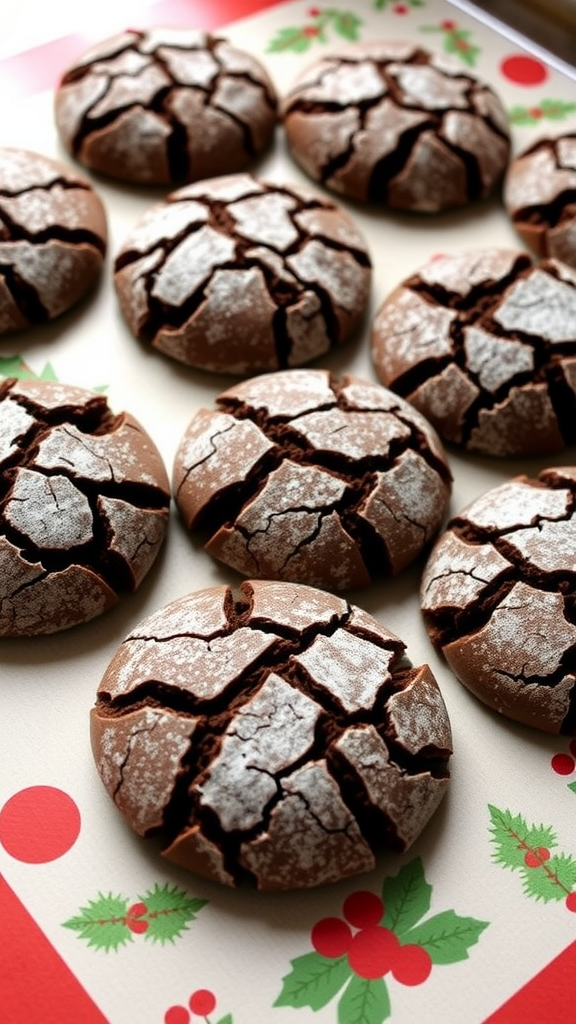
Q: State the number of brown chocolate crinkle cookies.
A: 10